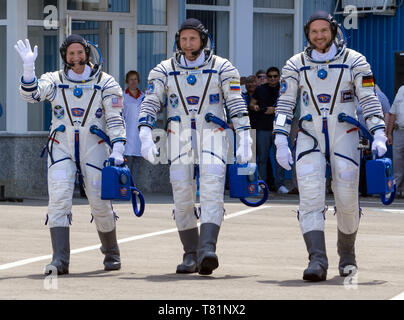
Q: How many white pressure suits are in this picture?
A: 3